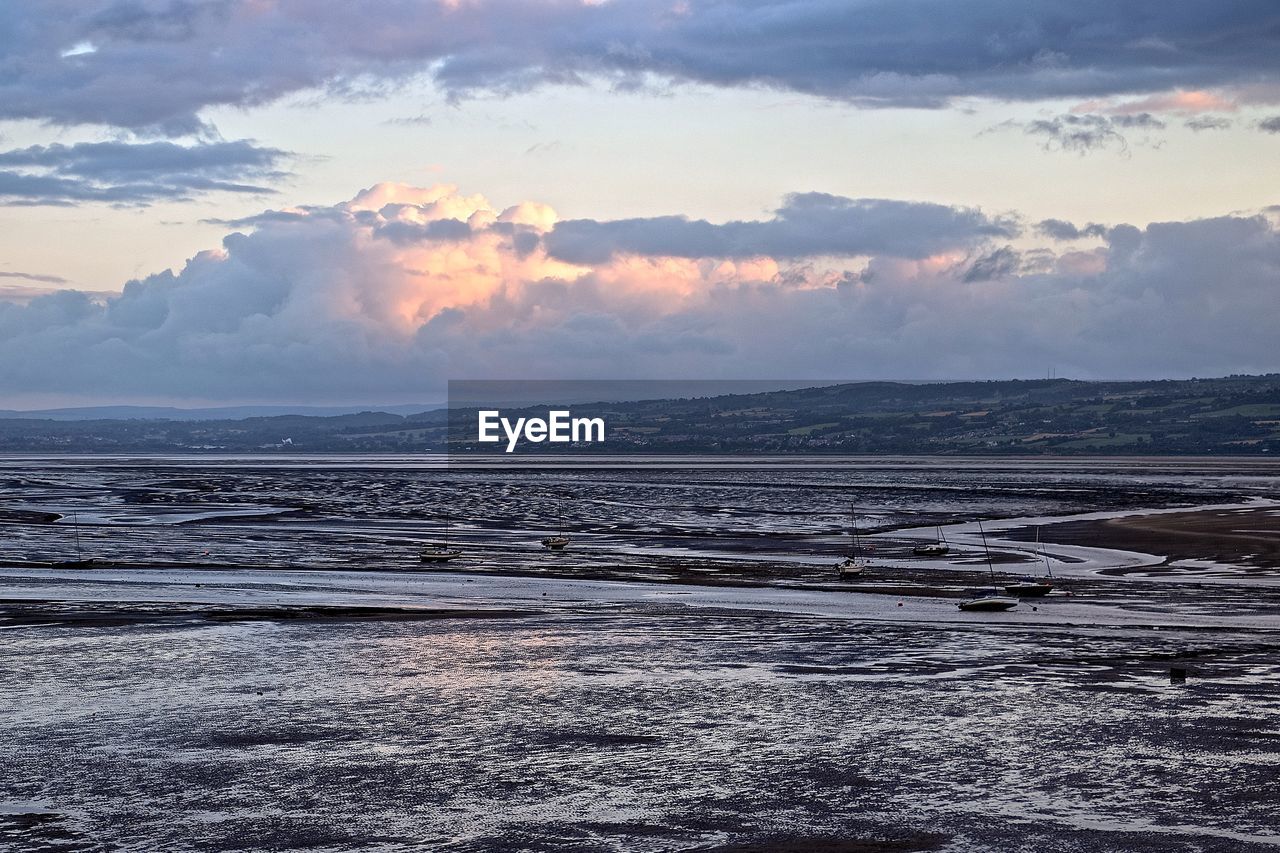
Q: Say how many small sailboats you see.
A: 7